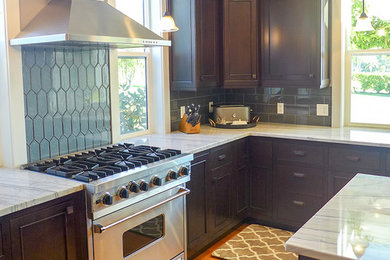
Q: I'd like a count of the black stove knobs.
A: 7